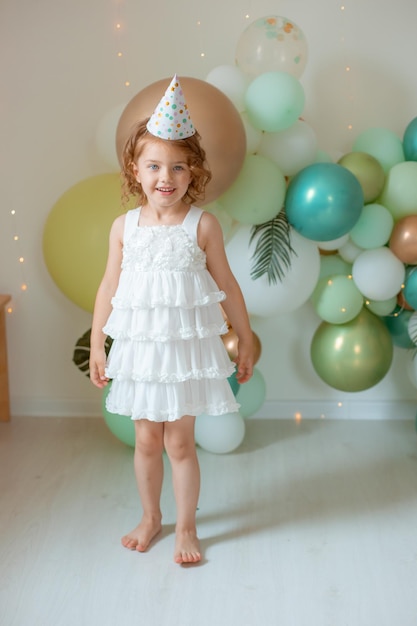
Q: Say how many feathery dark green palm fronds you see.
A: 1